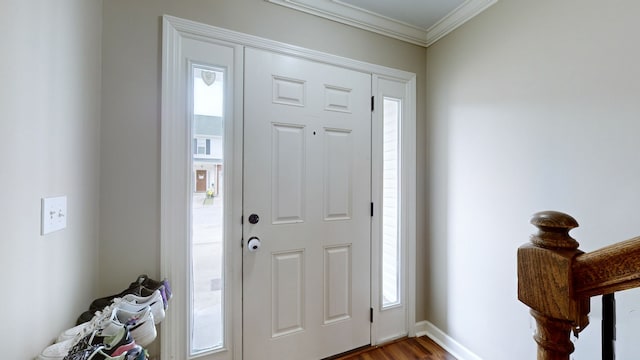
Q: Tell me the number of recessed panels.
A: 6